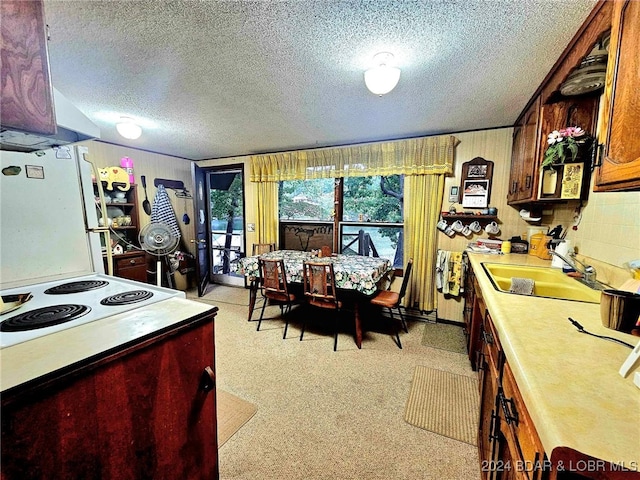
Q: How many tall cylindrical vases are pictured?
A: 0